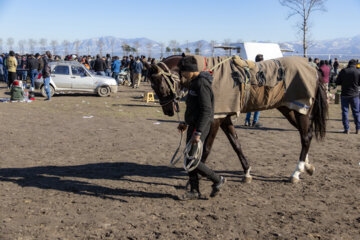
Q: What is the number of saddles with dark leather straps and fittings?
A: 1